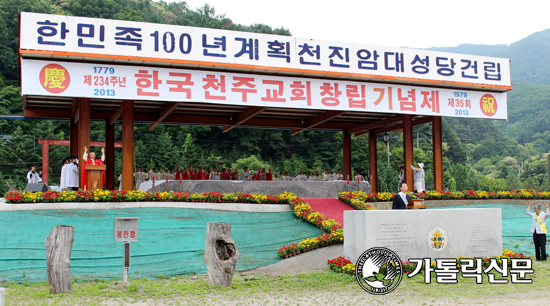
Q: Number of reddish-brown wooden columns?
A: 8